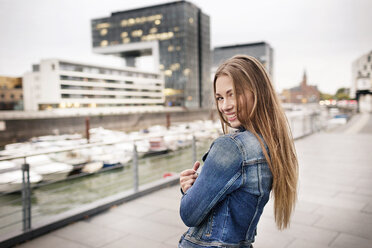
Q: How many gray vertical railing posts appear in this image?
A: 3